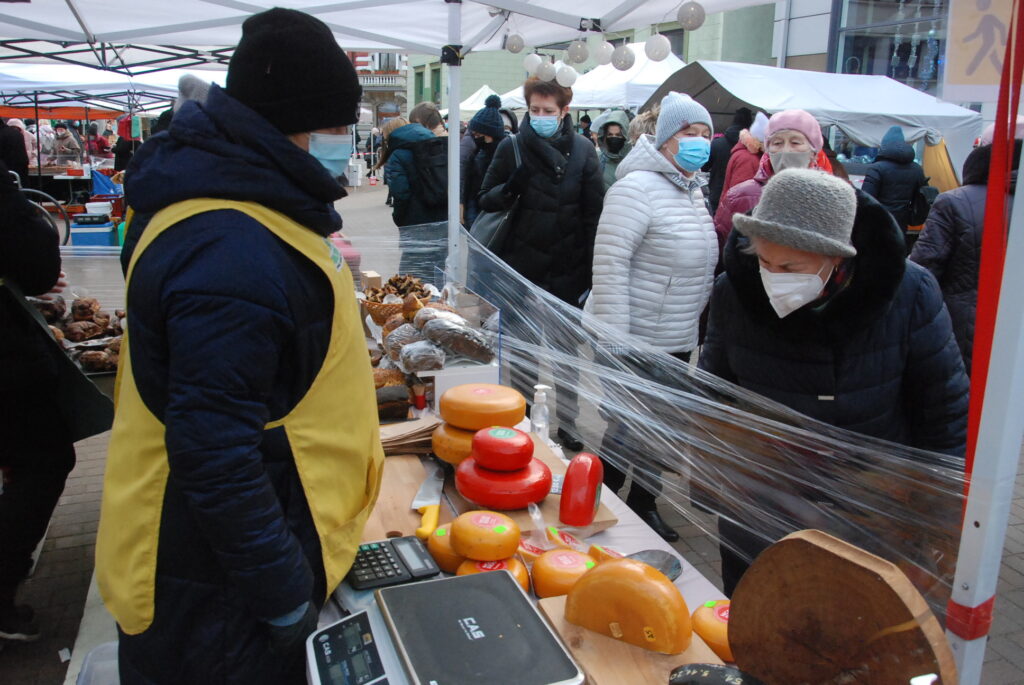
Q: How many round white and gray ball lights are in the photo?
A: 9